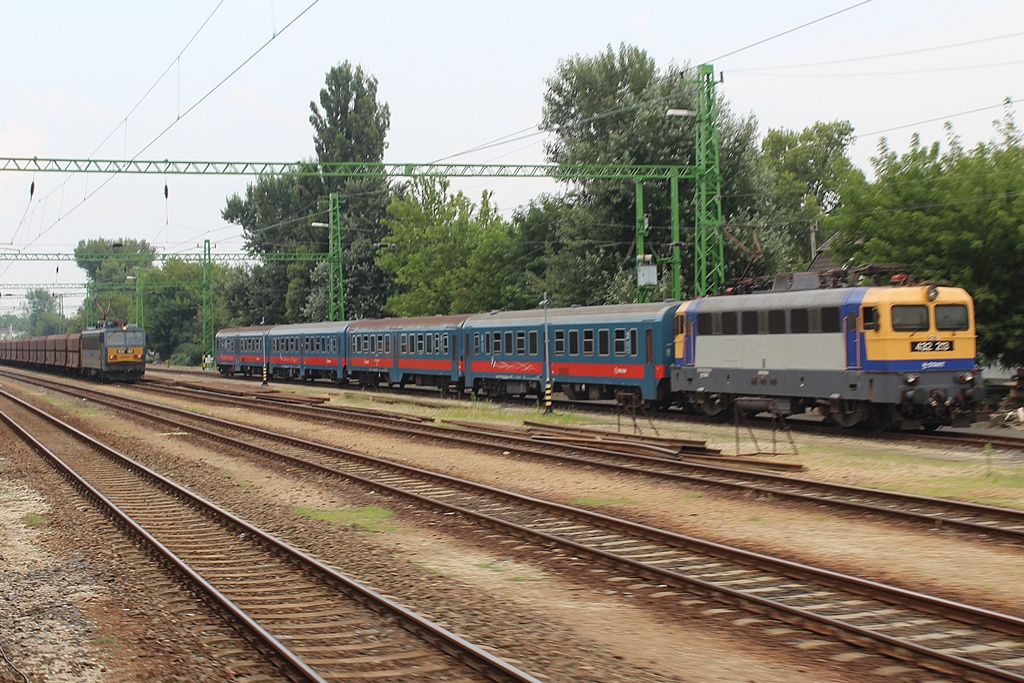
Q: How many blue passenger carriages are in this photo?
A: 4